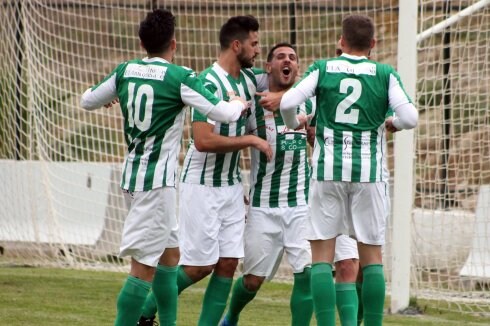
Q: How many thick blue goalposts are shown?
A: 0